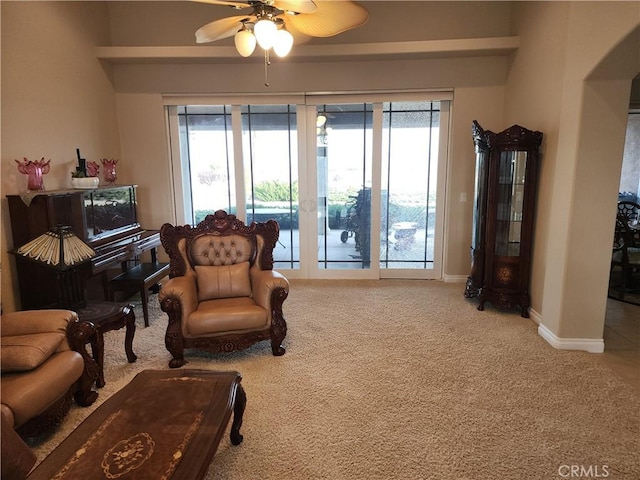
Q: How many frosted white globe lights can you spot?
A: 3